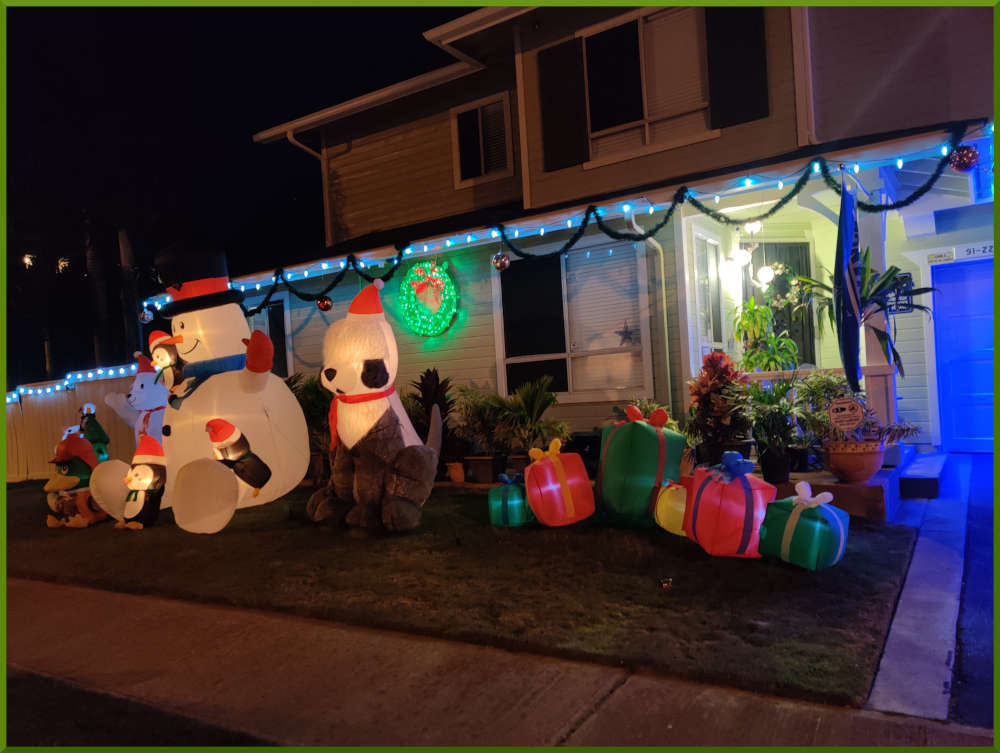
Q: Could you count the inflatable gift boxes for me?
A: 6